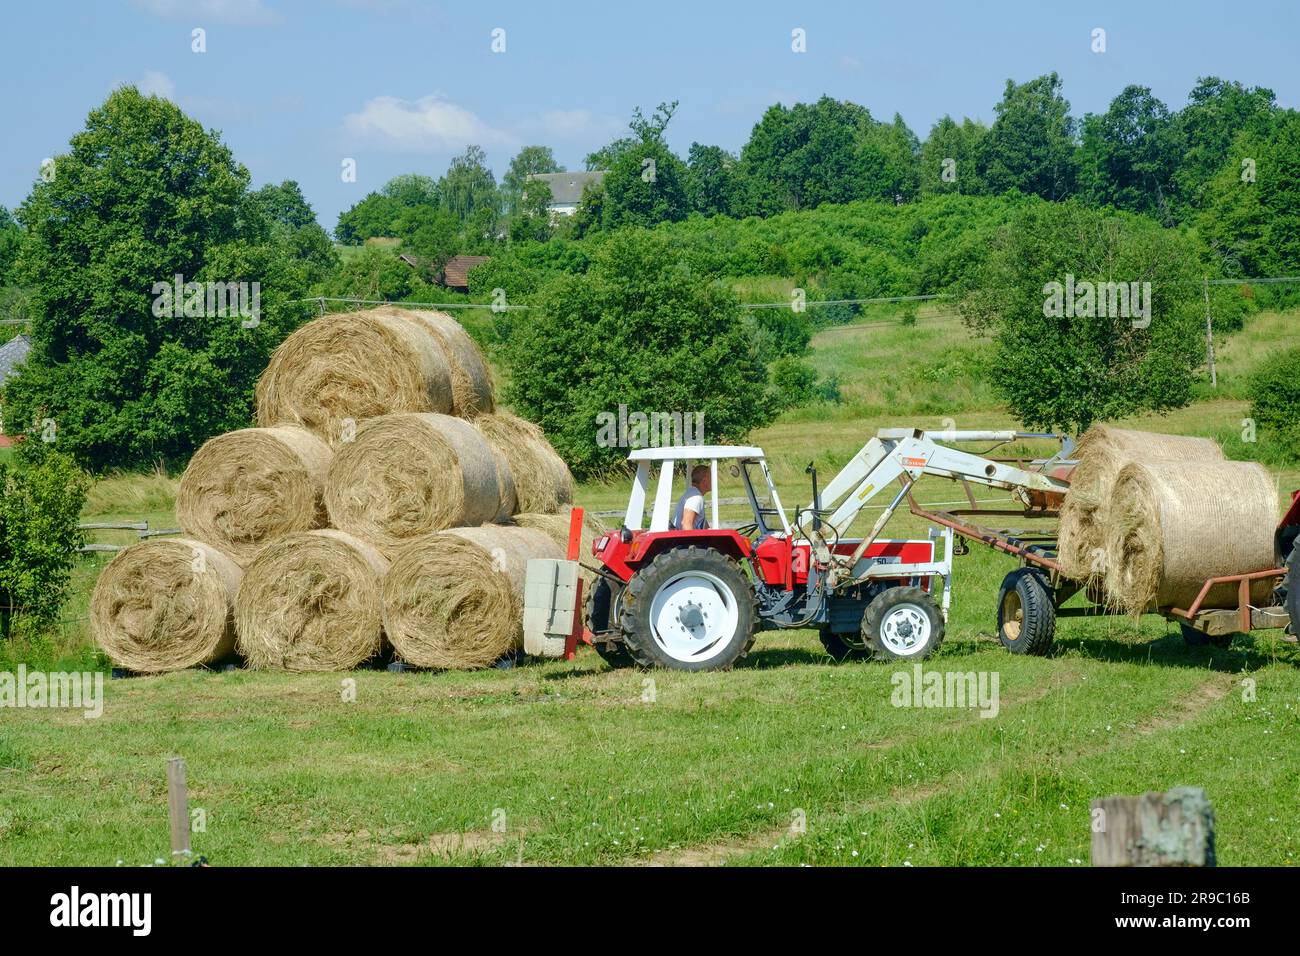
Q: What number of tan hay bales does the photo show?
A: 11